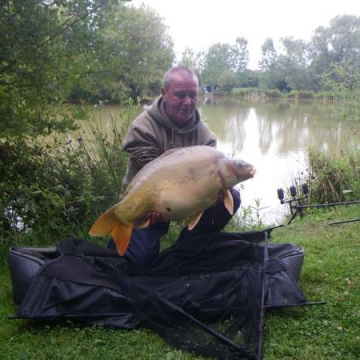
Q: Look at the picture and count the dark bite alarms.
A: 3